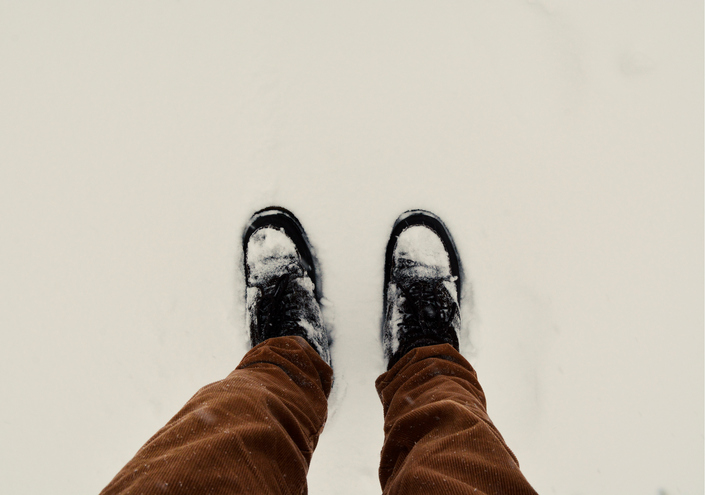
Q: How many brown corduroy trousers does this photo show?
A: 1